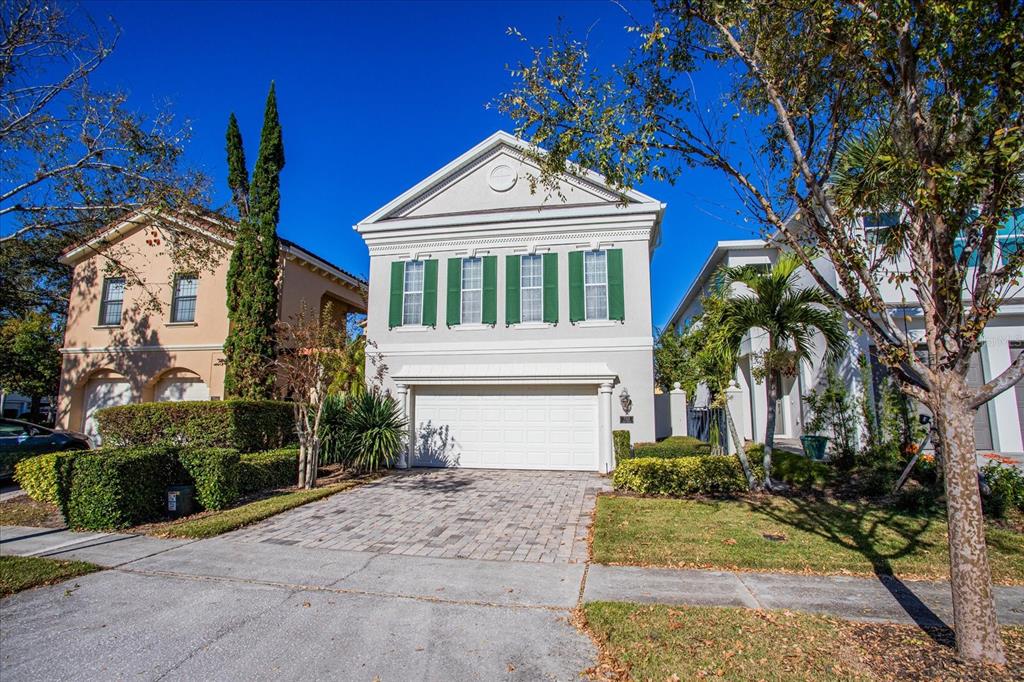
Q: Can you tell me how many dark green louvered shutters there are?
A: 8